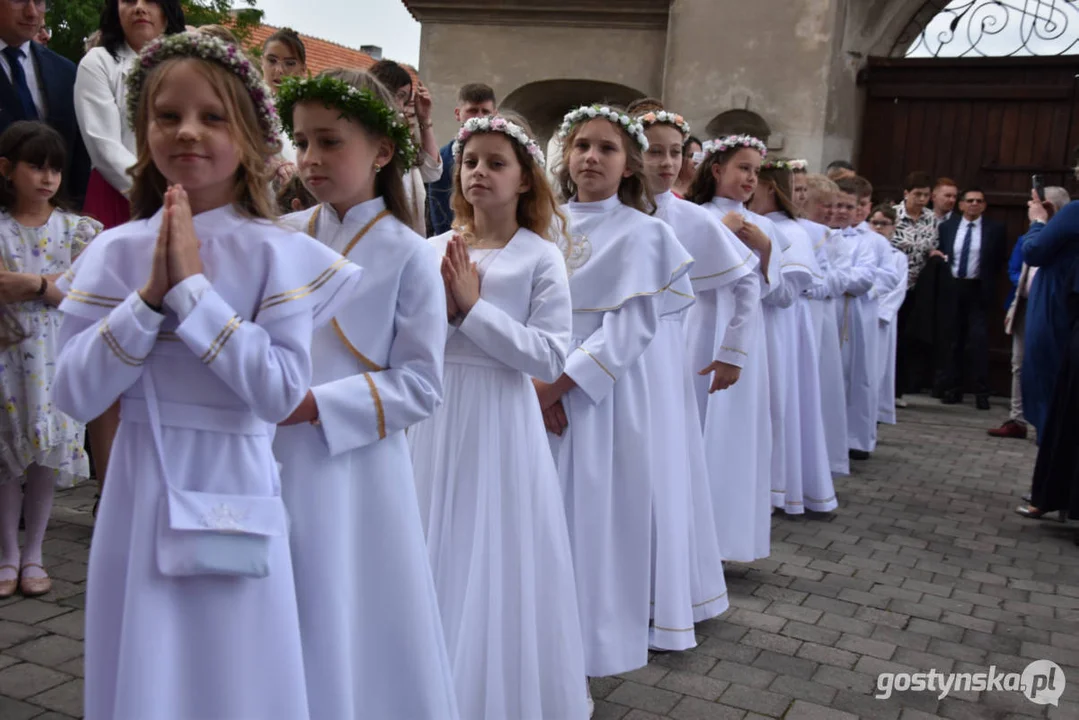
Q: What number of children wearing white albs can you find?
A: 12